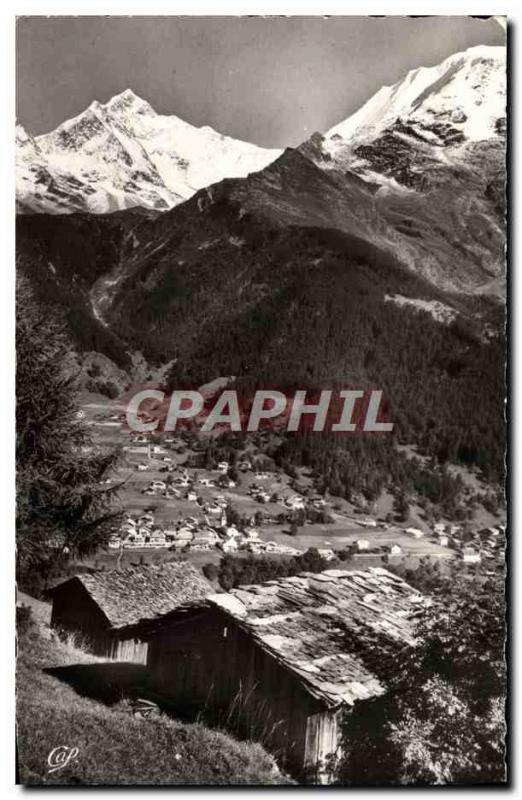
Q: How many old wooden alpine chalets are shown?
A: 2